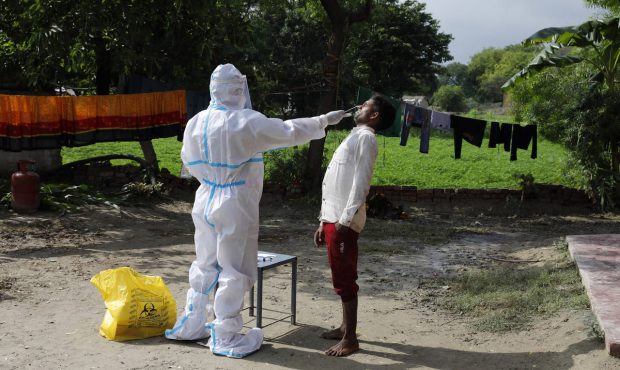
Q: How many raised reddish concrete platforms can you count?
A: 1